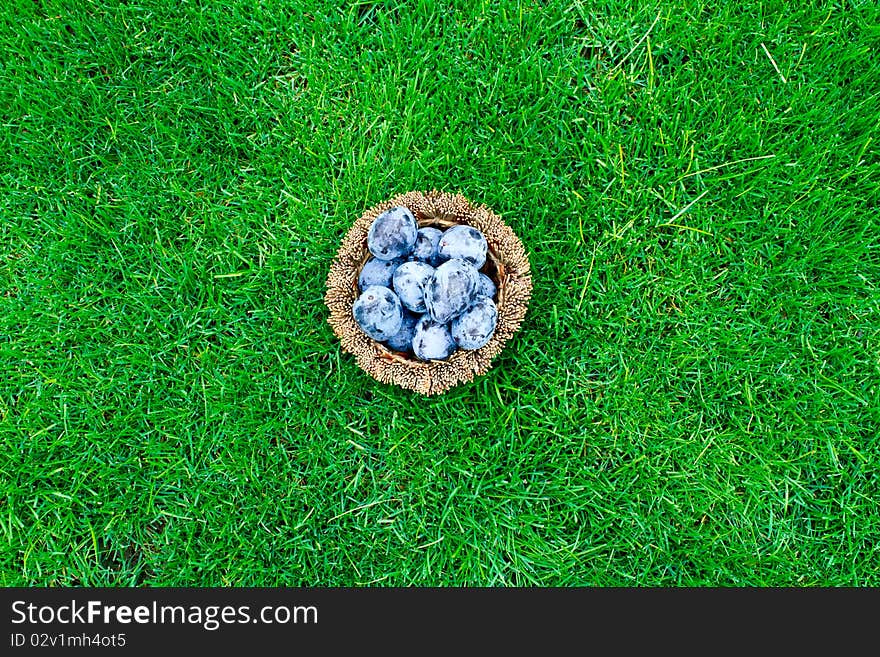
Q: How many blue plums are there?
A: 11